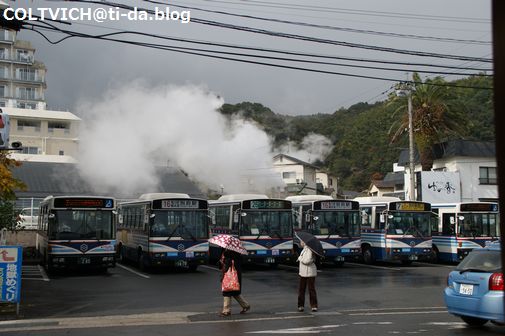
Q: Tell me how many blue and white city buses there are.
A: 6